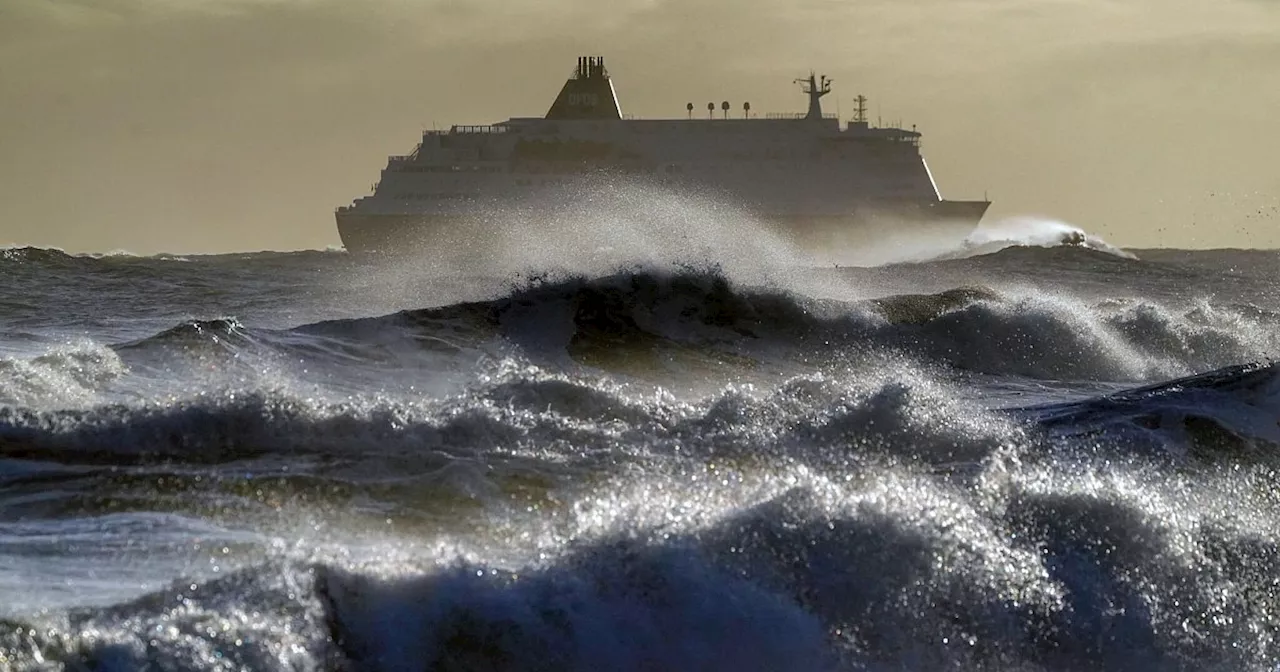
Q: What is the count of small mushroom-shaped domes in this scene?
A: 4